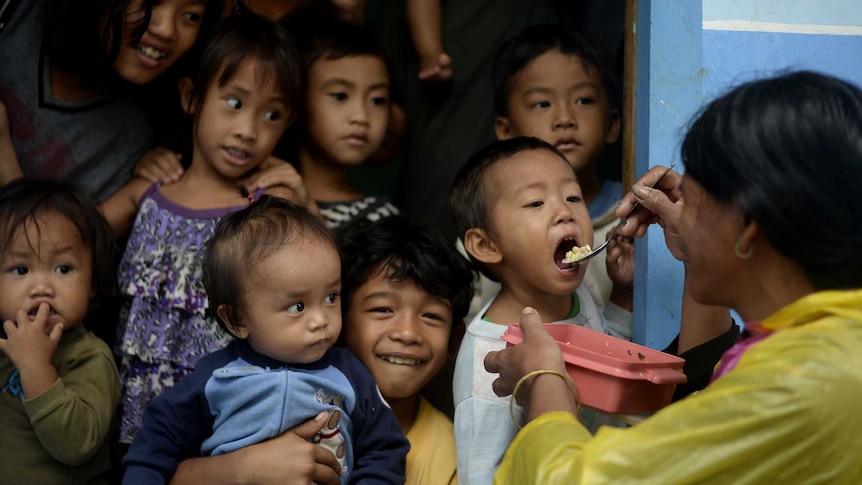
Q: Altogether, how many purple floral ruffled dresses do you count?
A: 1